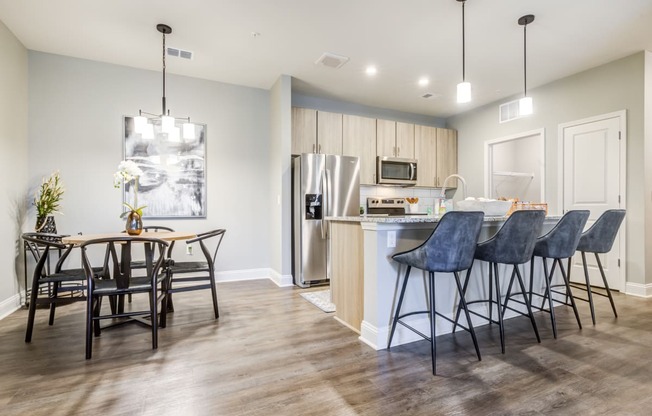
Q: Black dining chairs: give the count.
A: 4